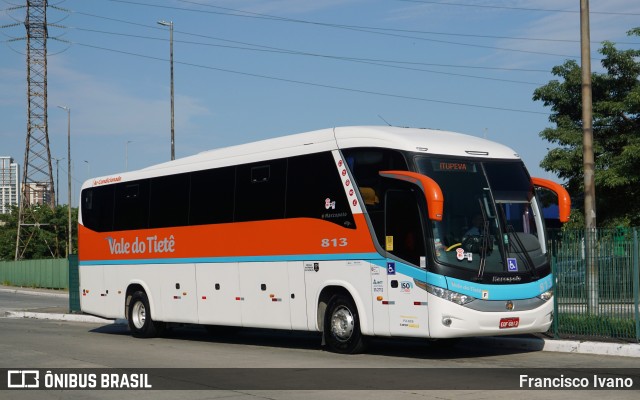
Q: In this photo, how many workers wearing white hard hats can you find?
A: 0